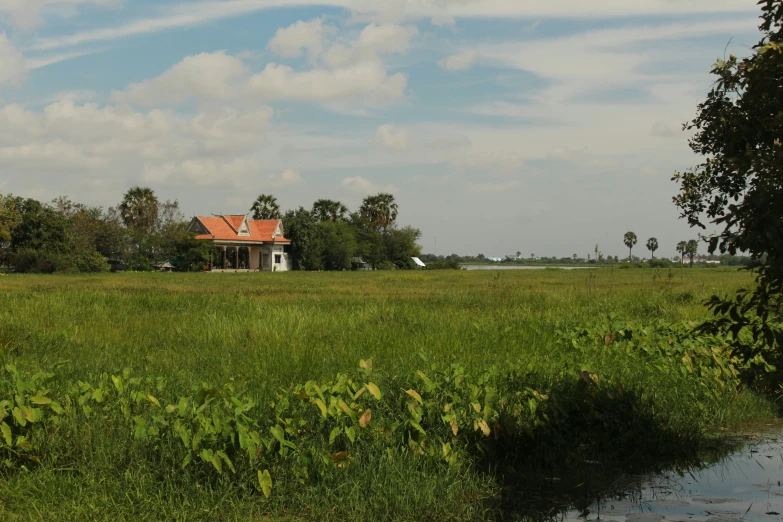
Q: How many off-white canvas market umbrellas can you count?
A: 0